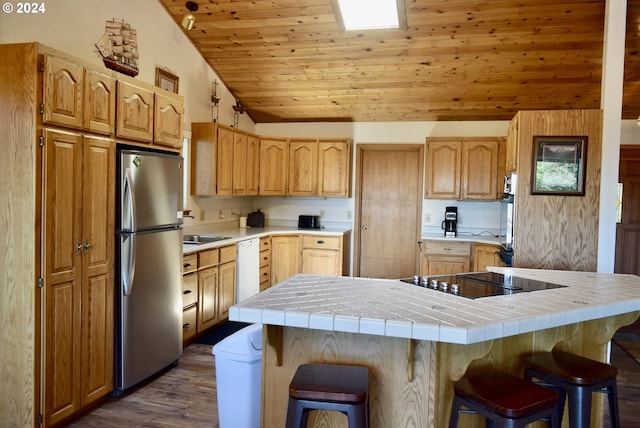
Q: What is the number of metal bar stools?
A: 3